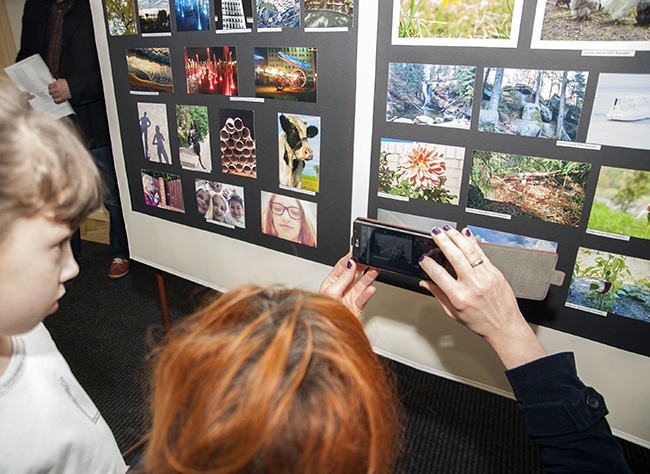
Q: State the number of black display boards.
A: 2